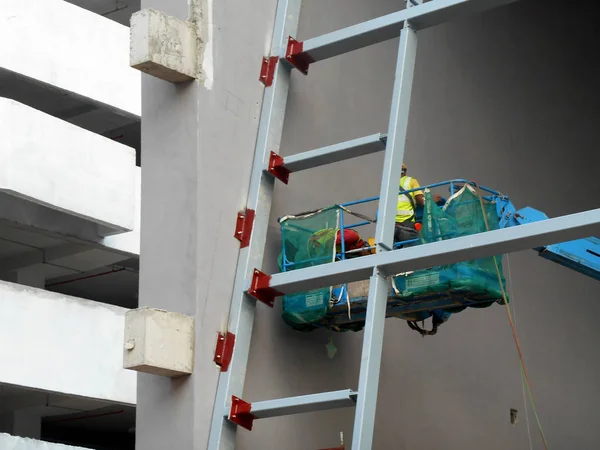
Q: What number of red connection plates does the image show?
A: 7